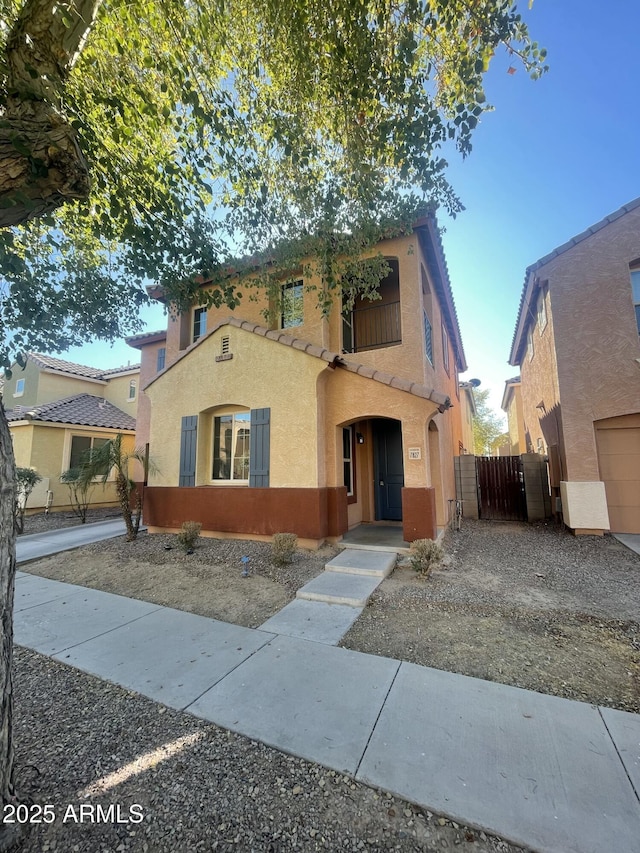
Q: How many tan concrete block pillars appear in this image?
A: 2